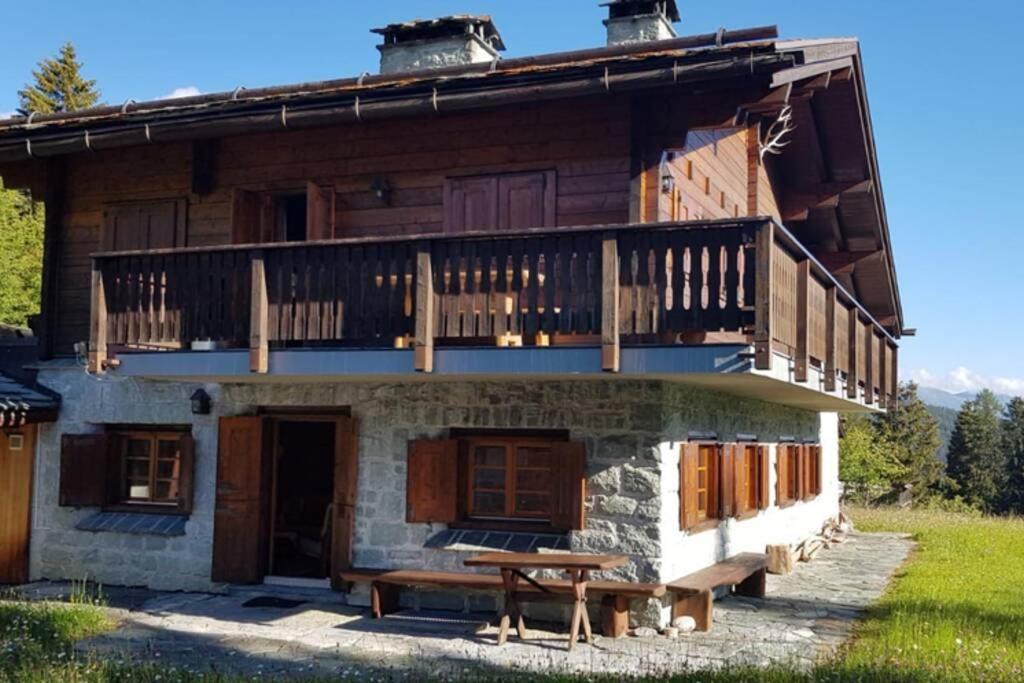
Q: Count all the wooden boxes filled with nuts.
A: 0